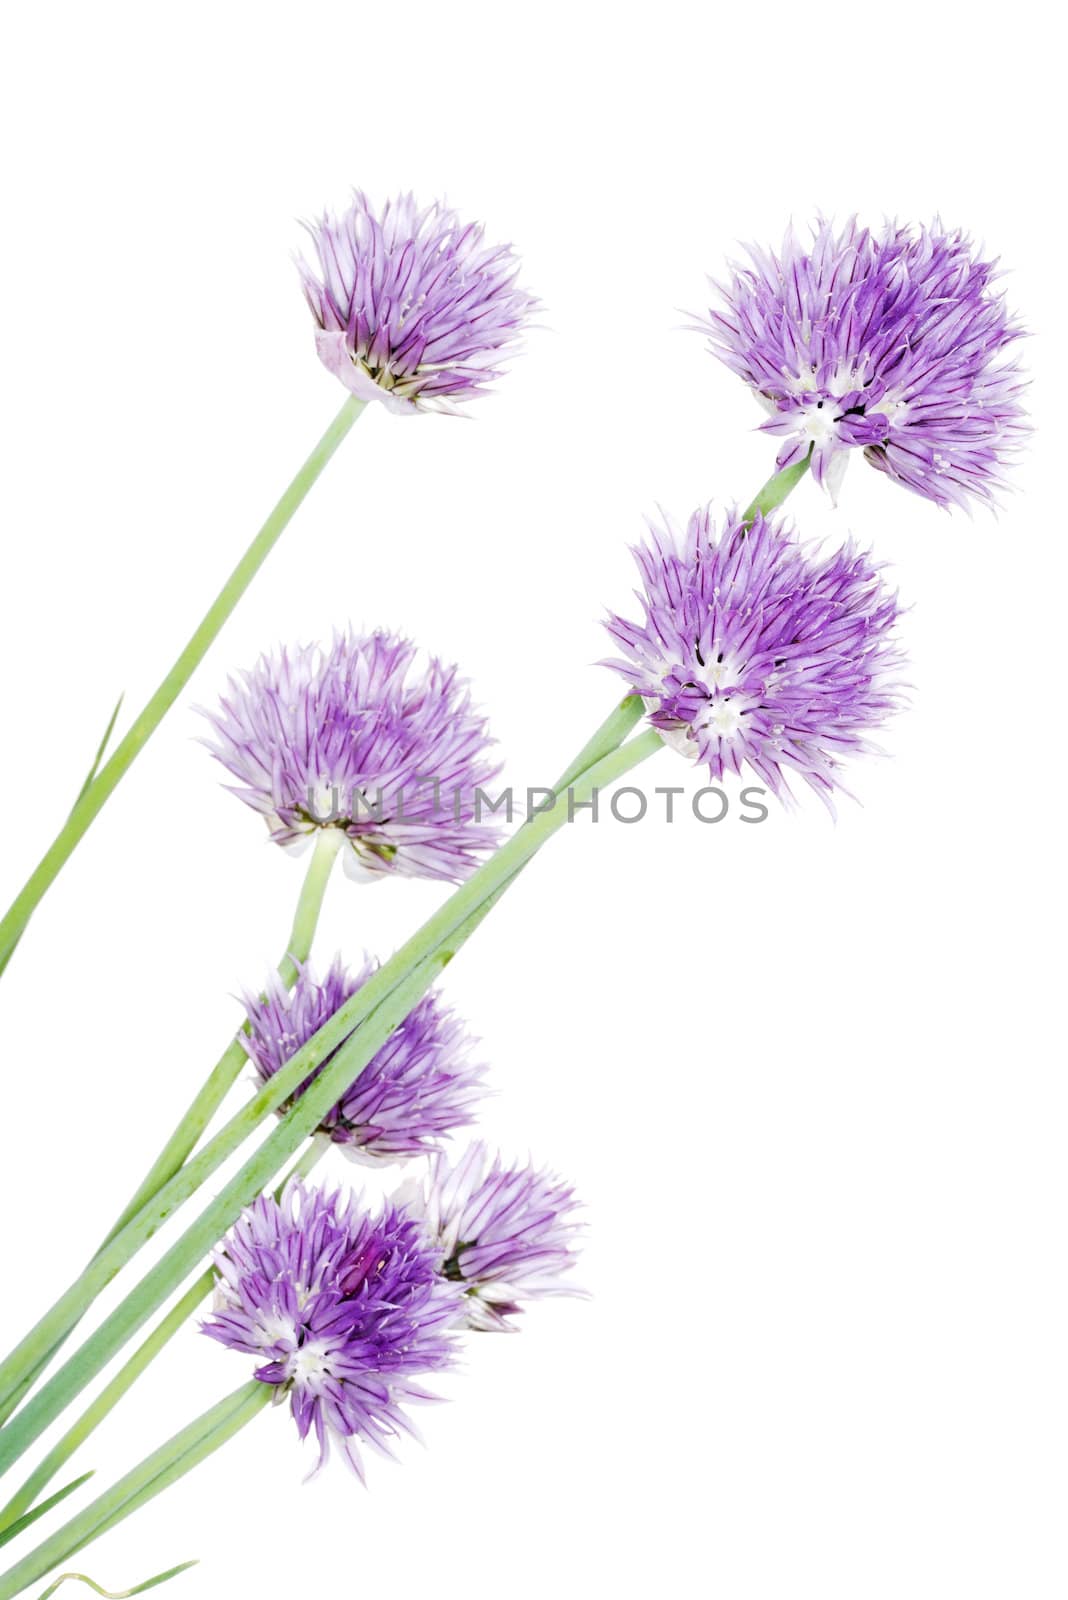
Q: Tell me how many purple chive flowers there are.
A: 7